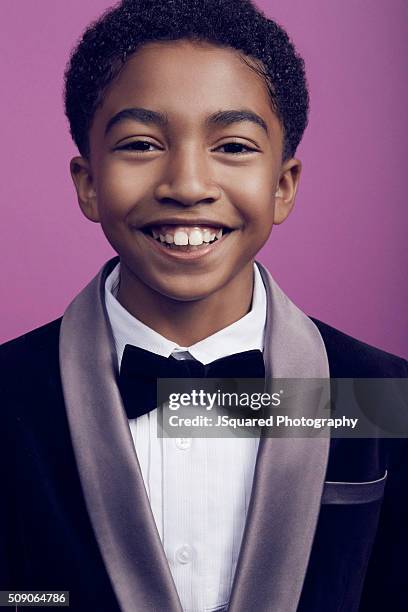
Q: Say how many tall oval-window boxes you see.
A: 0